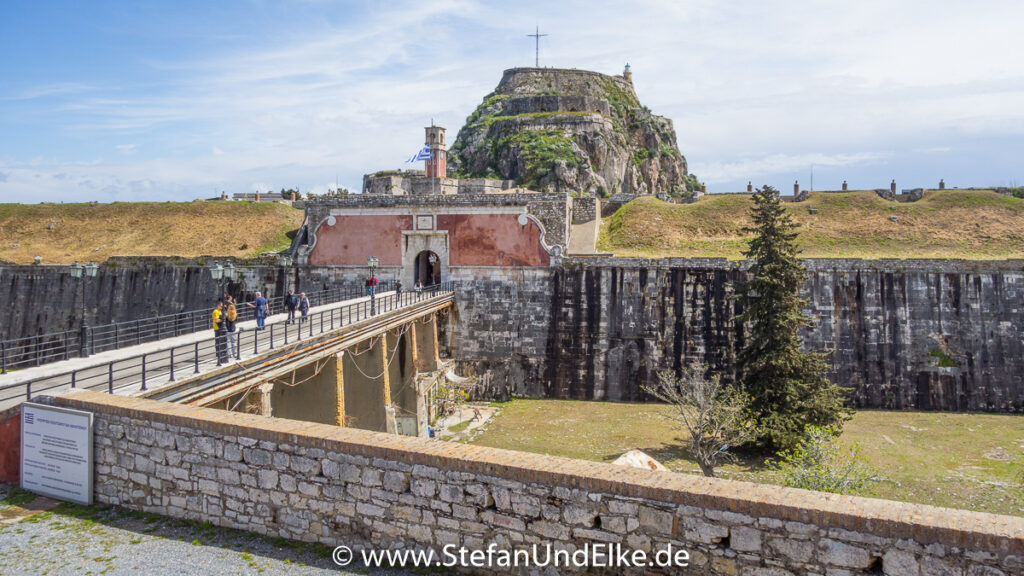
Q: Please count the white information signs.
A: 1